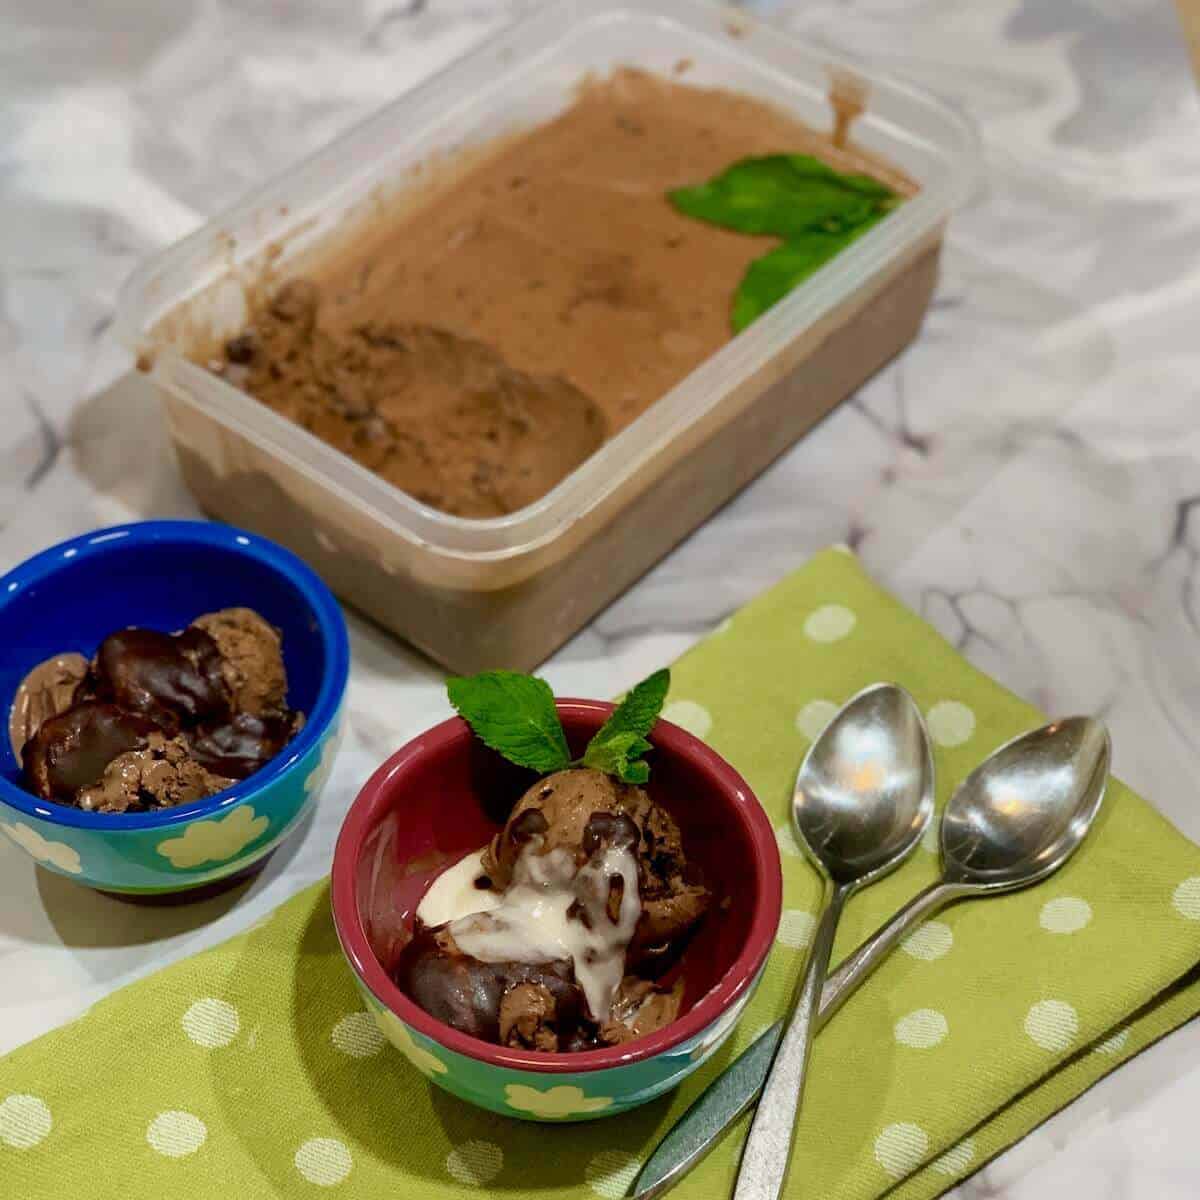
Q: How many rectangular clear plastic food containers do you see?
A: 1